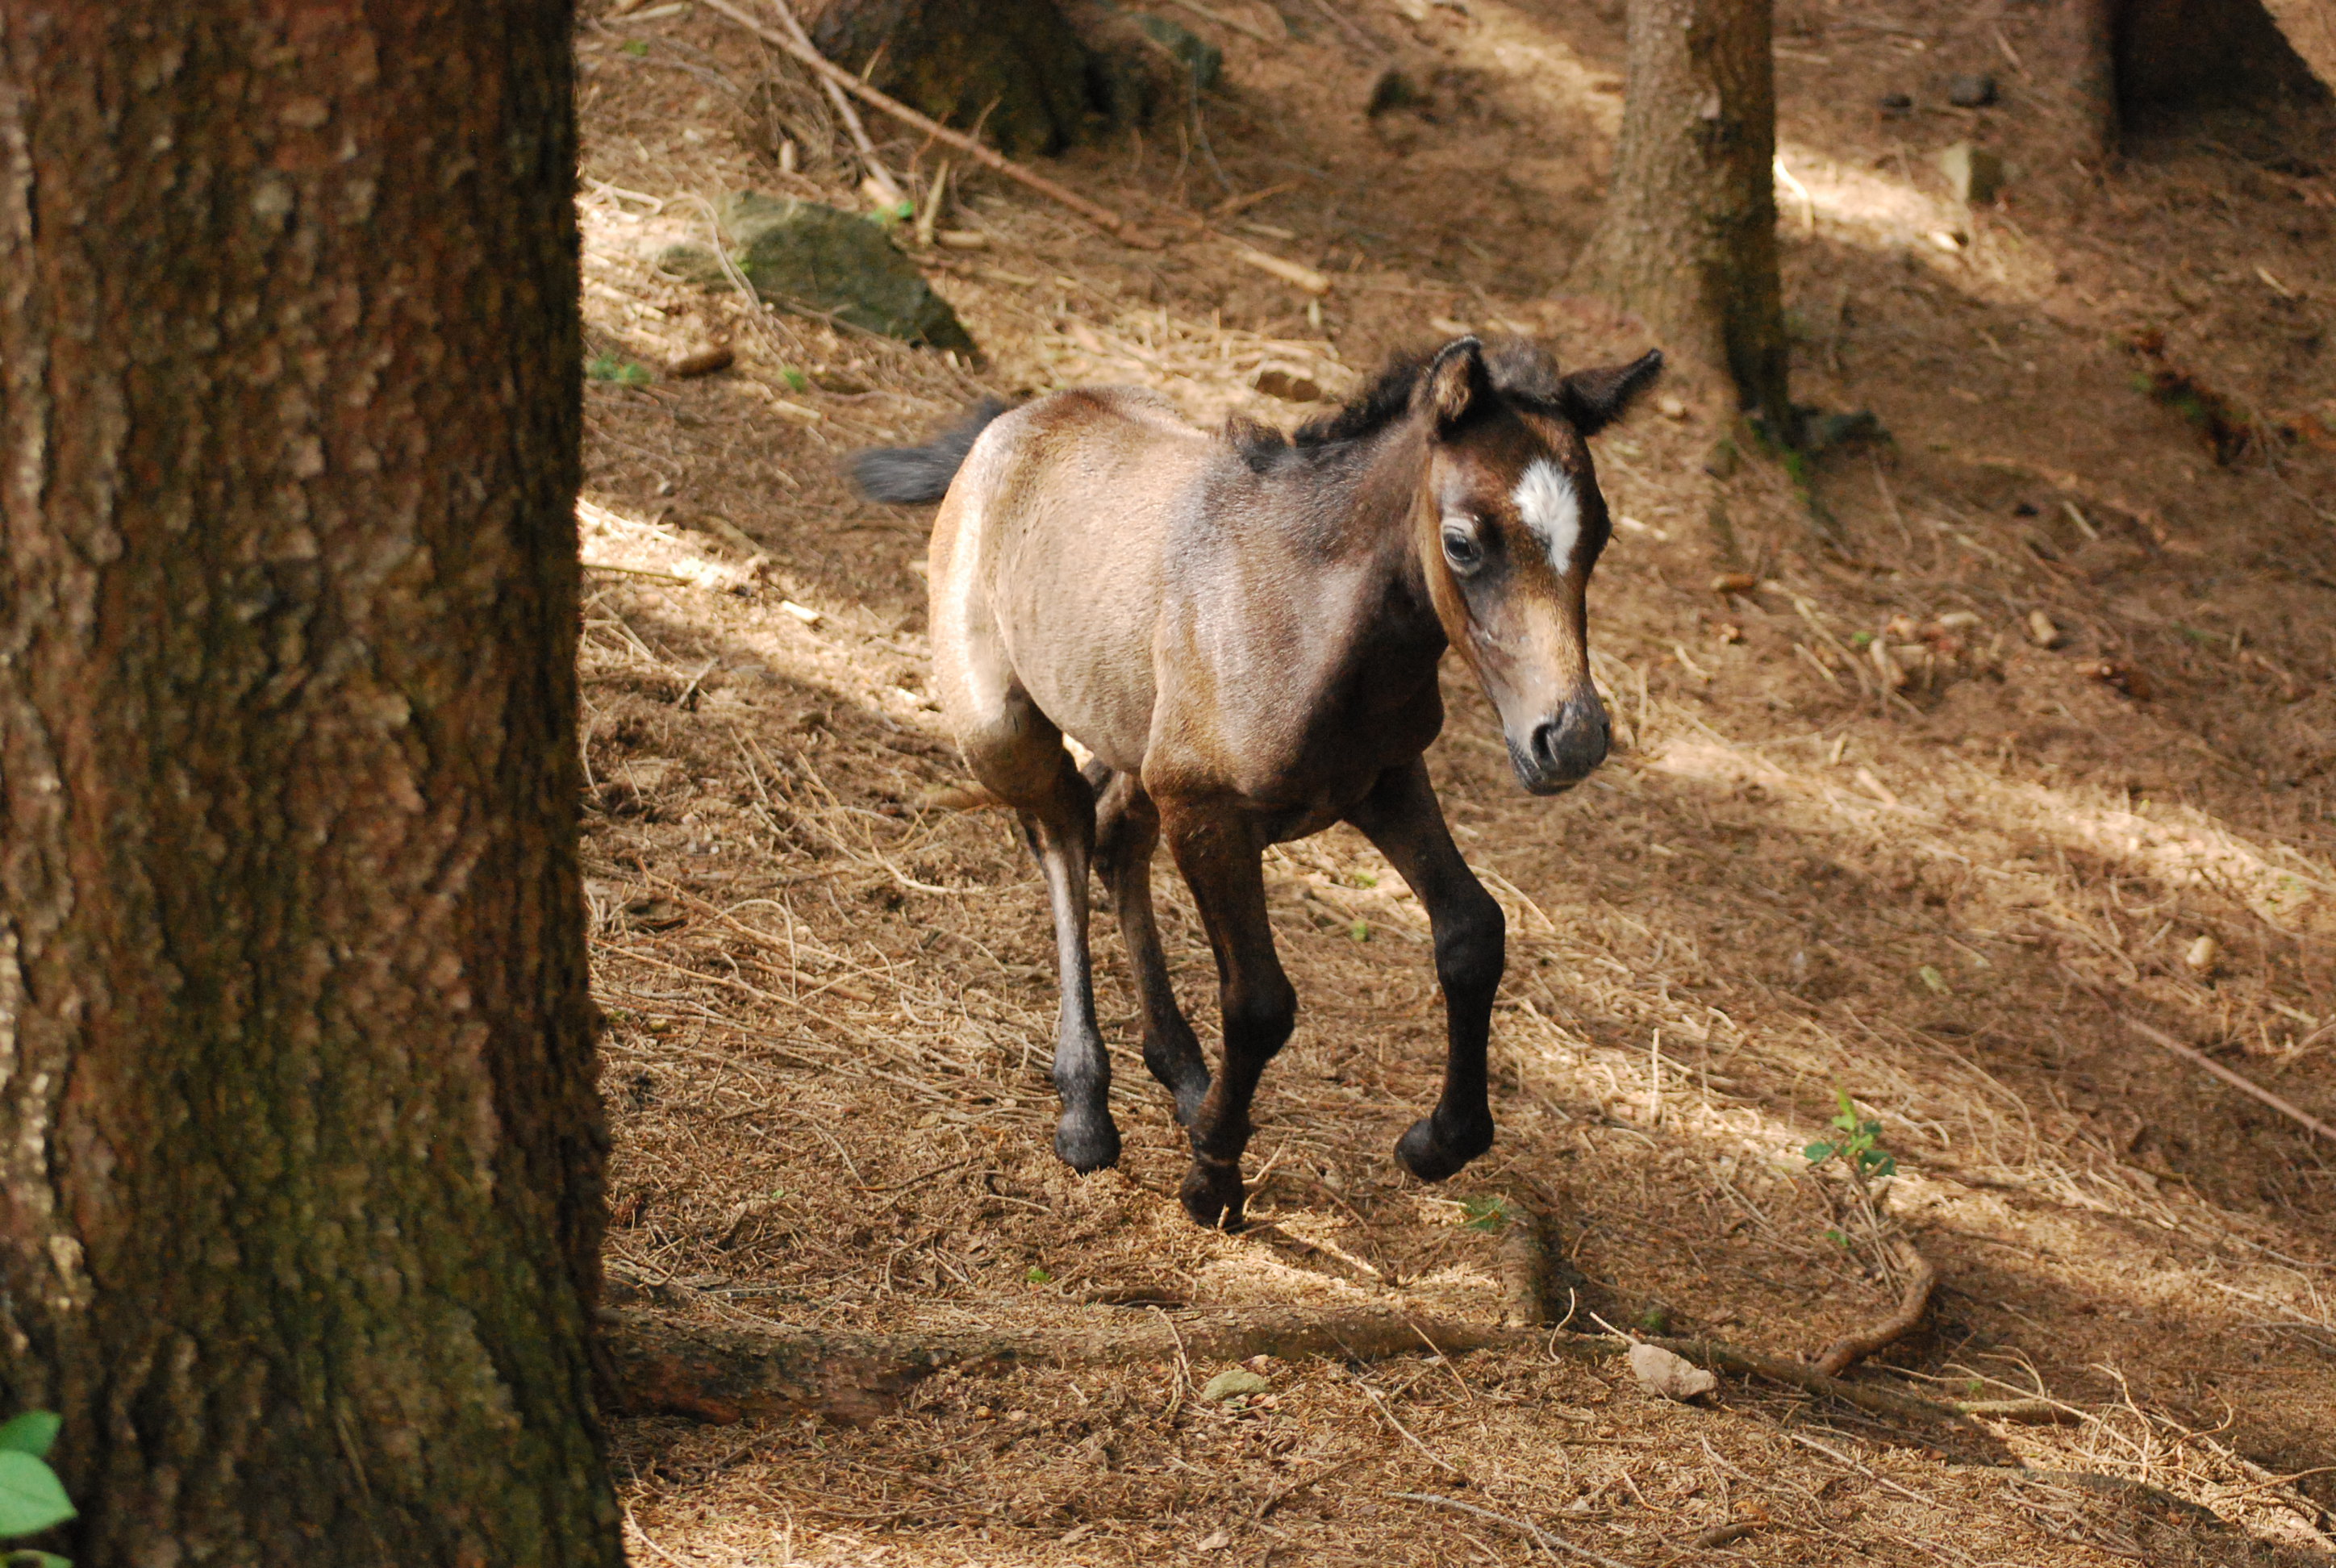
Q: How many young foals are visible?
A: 1